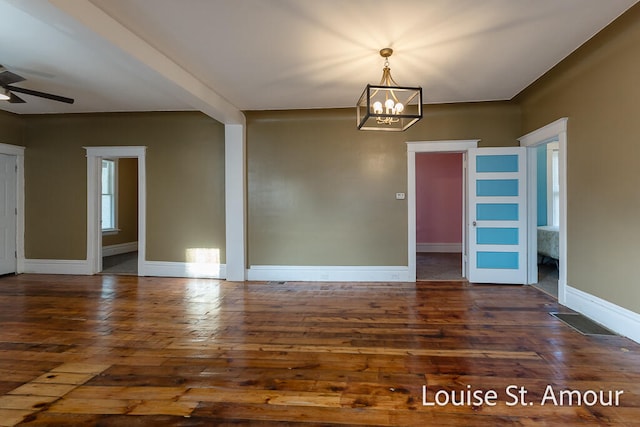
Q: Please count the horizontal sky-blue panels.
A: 5